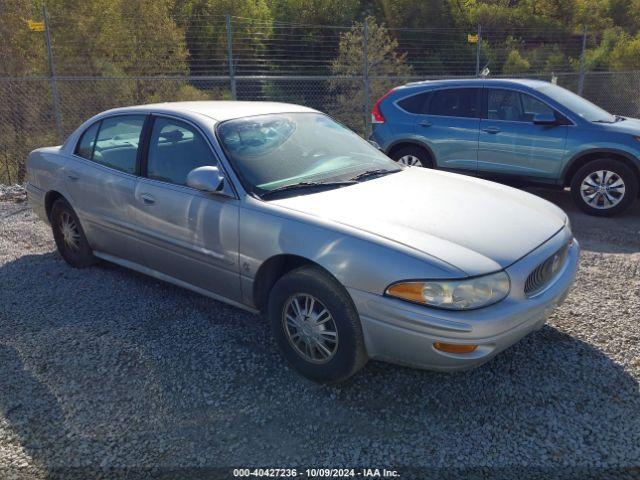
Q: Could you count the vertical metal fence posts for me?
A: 5